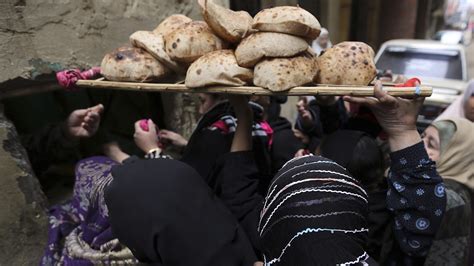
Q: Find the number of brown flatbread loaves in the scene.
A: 10